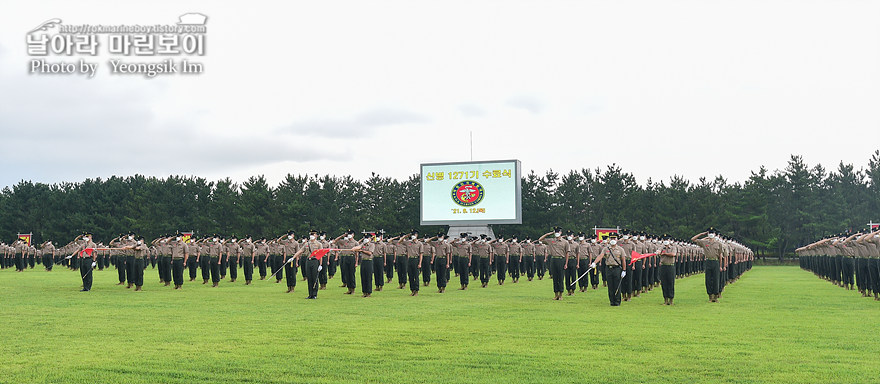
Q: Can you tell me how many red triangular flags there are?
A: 3